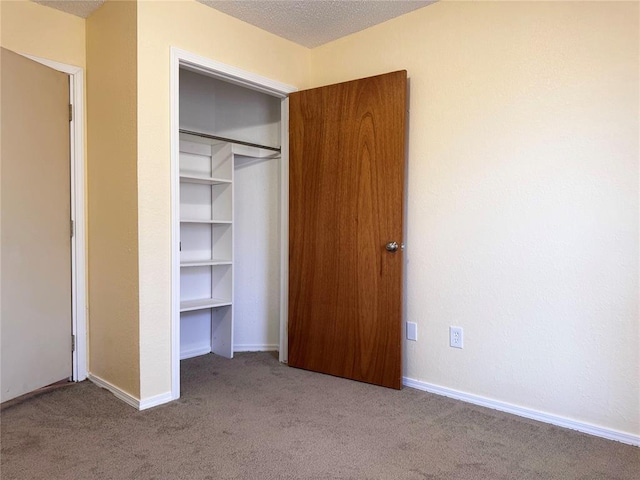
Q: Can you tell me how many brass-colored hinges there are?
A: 3